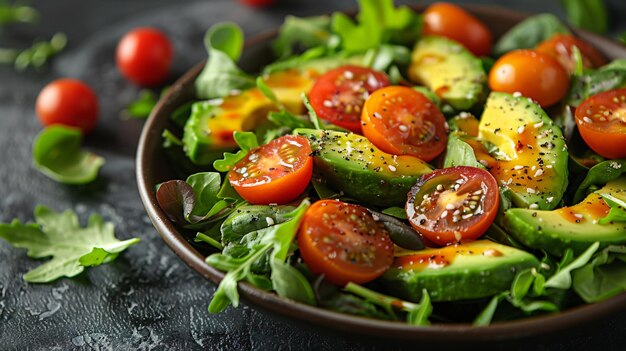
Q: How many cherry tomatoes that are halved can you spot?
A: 6